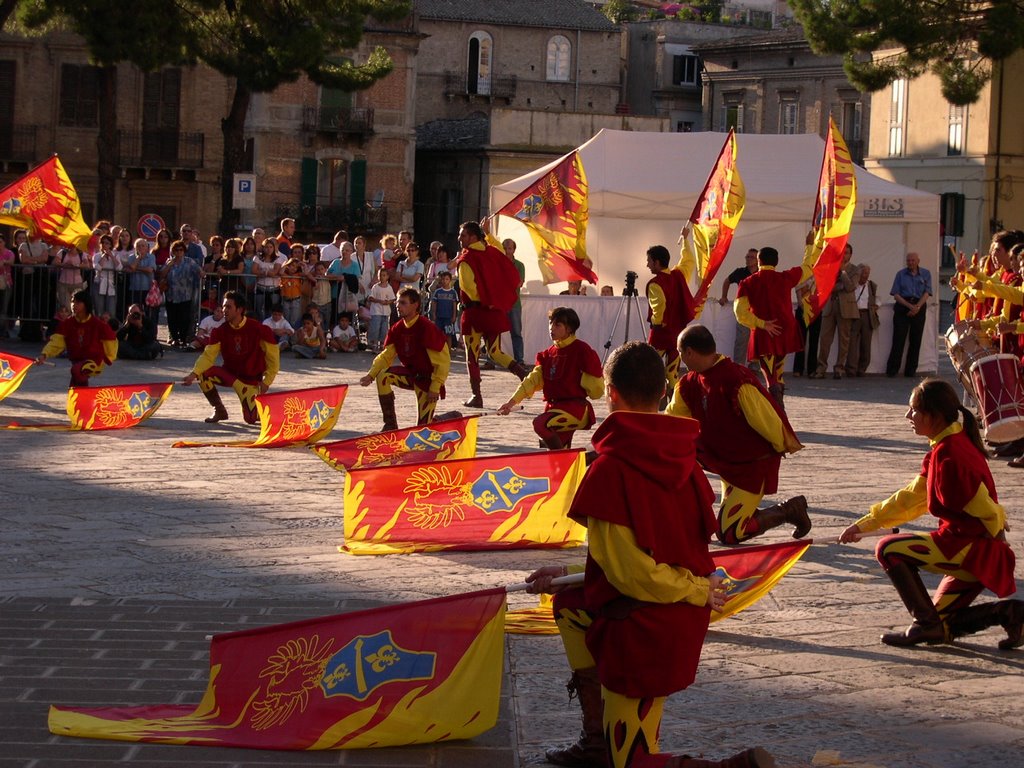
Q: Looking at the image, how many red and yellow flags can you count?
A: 11